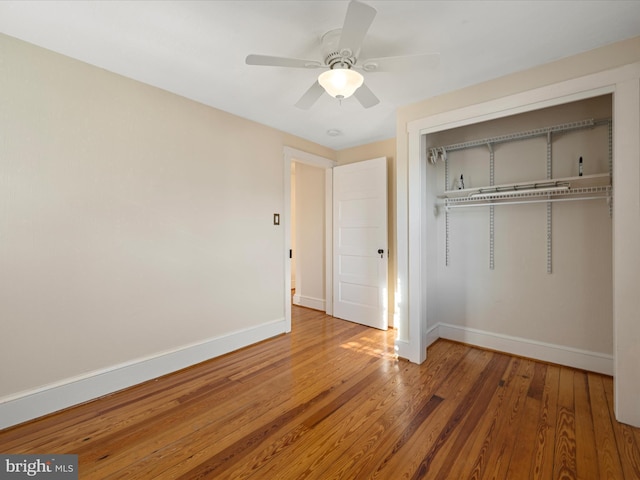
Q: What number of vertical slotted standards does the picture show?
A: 4